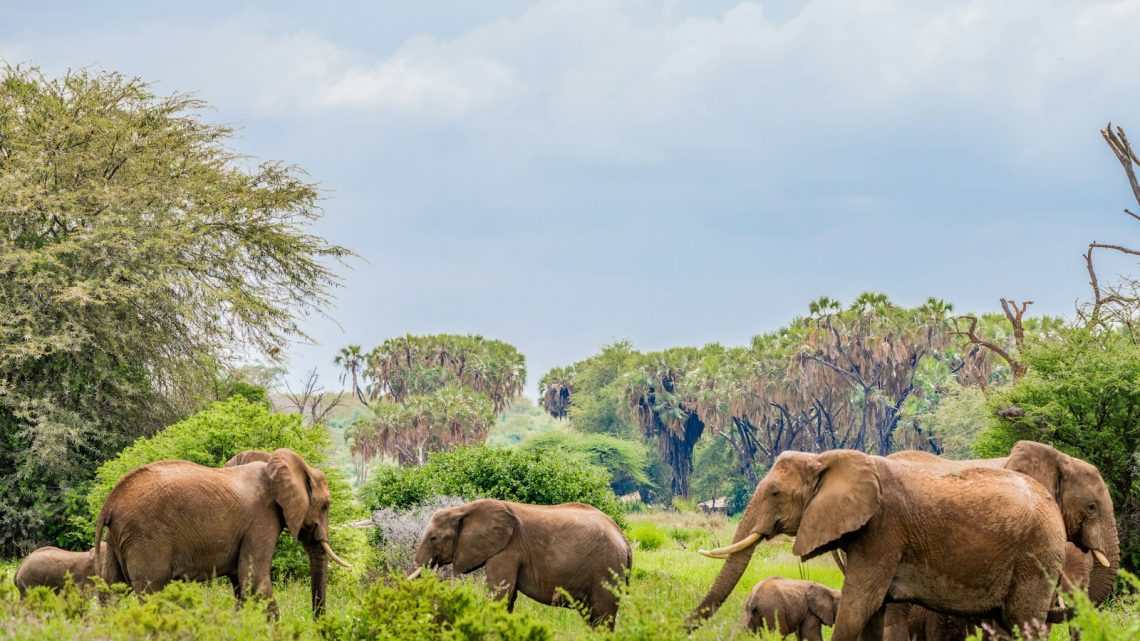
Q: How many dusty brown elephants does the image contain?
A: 6